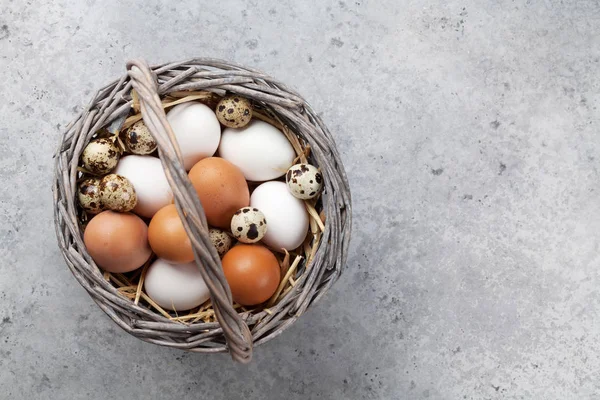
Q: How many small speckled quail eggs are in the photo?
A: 8